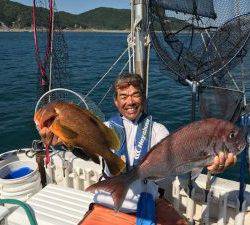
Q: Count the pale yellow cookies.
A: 0